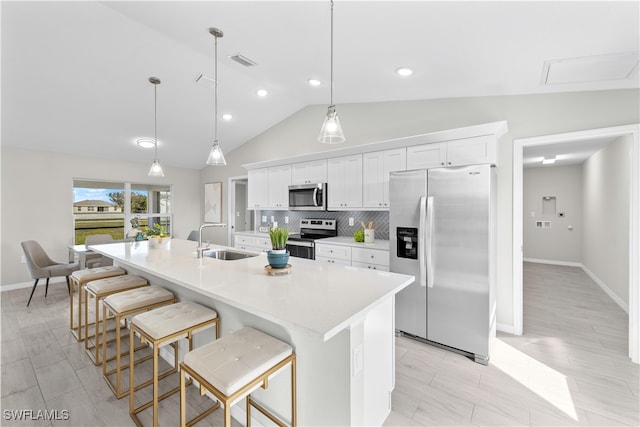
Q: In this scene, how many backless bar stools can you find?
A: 5